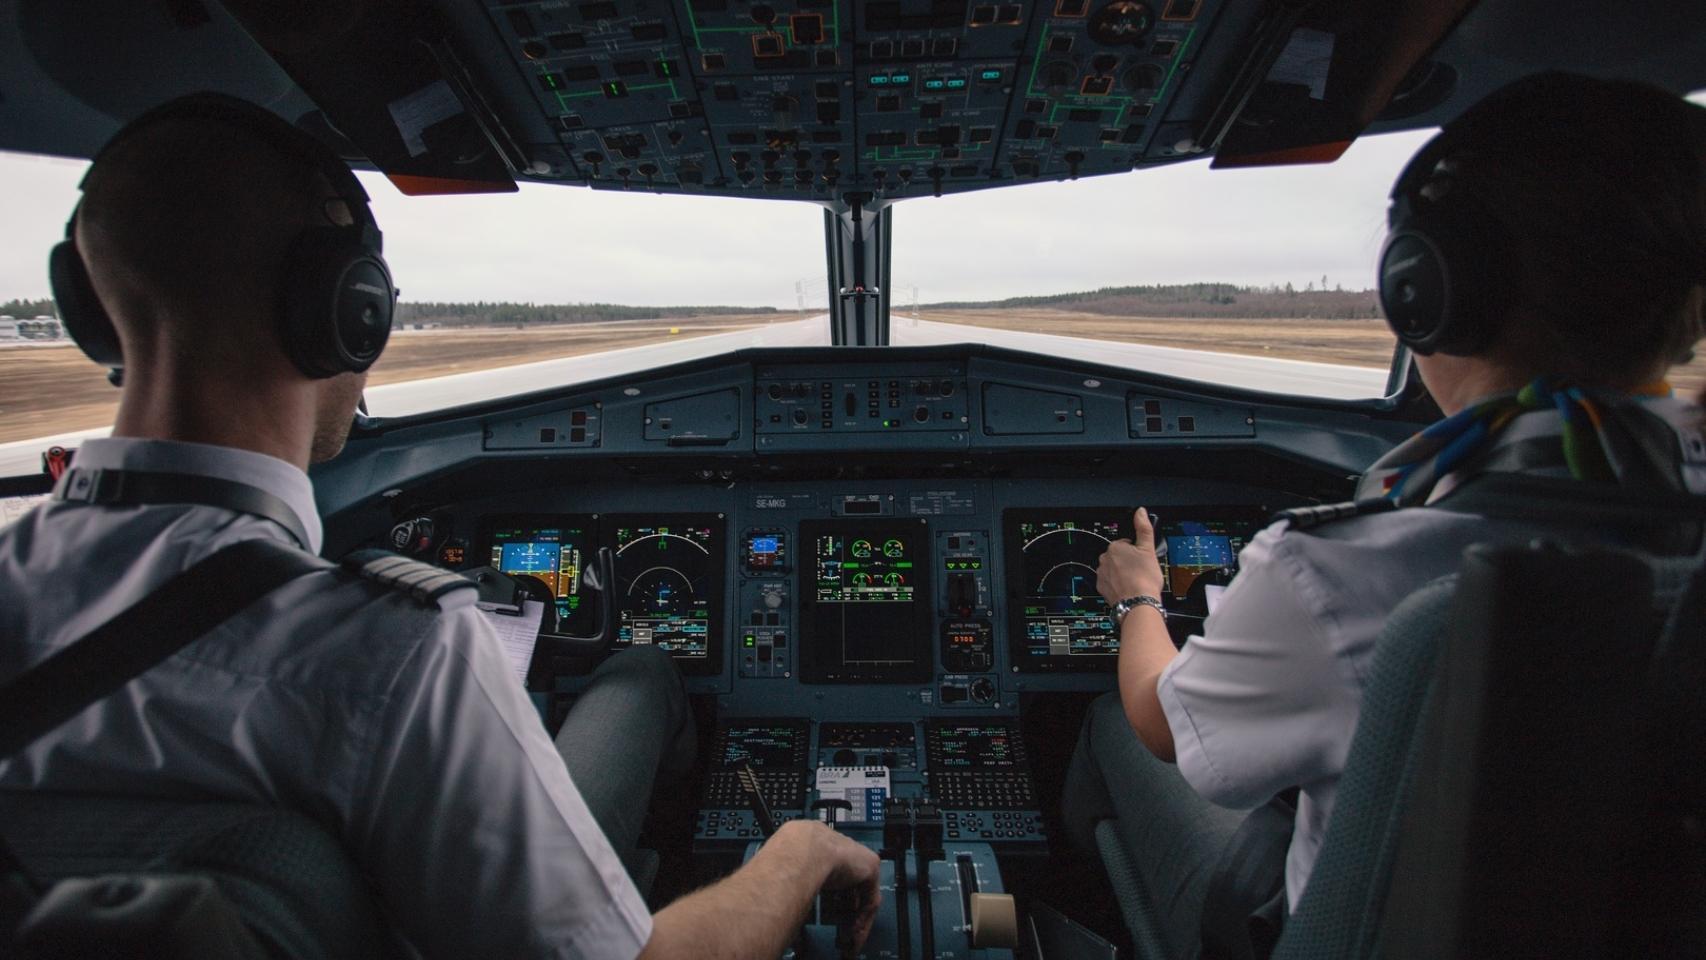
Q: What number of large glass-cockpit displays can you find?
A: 5